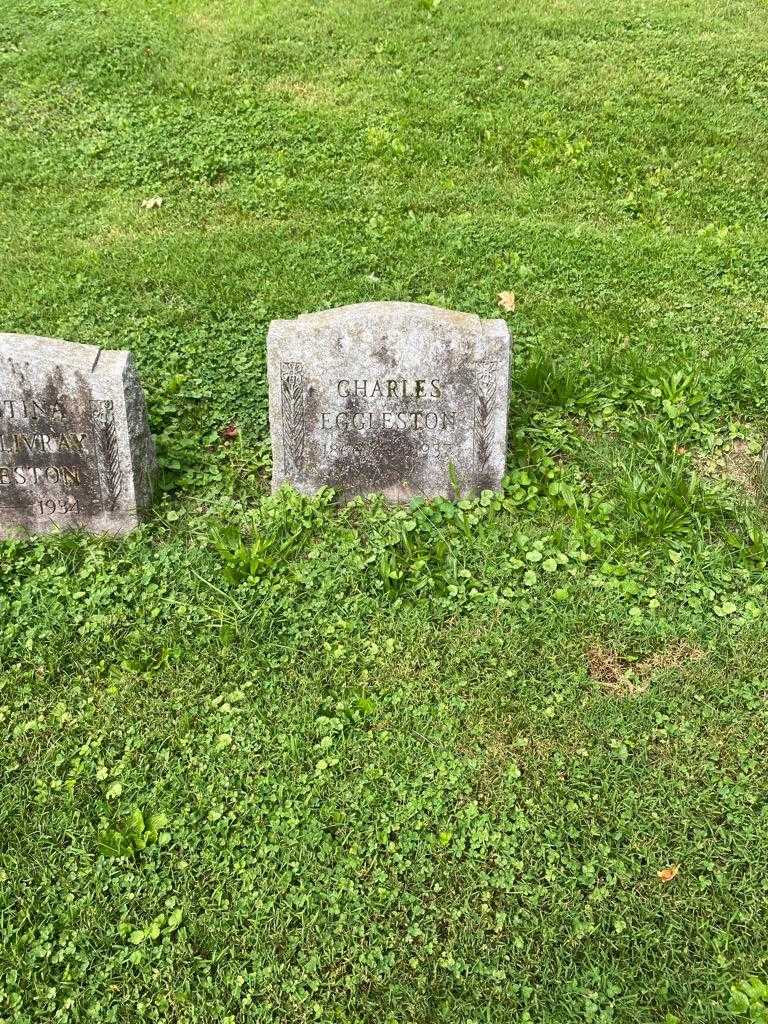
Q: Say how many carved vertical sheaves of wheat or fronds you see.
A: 3